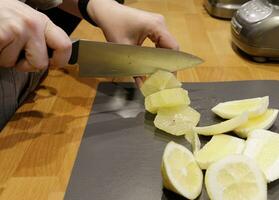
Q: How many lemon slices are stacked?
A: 3